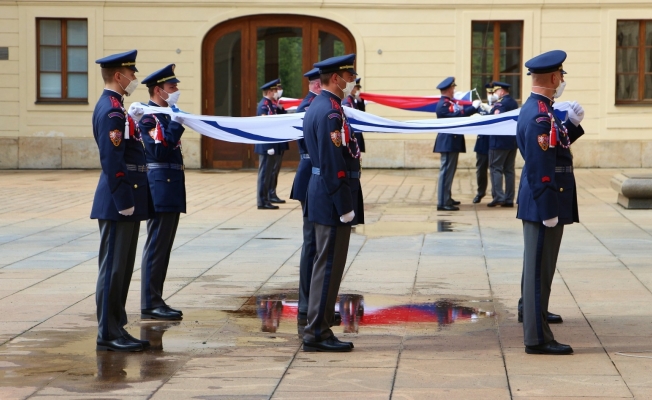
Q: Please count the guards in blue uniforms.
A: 12